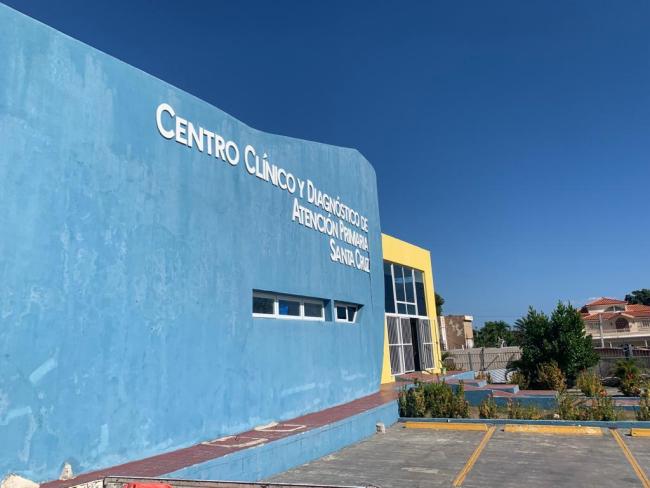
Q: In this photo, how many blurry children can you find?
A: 0